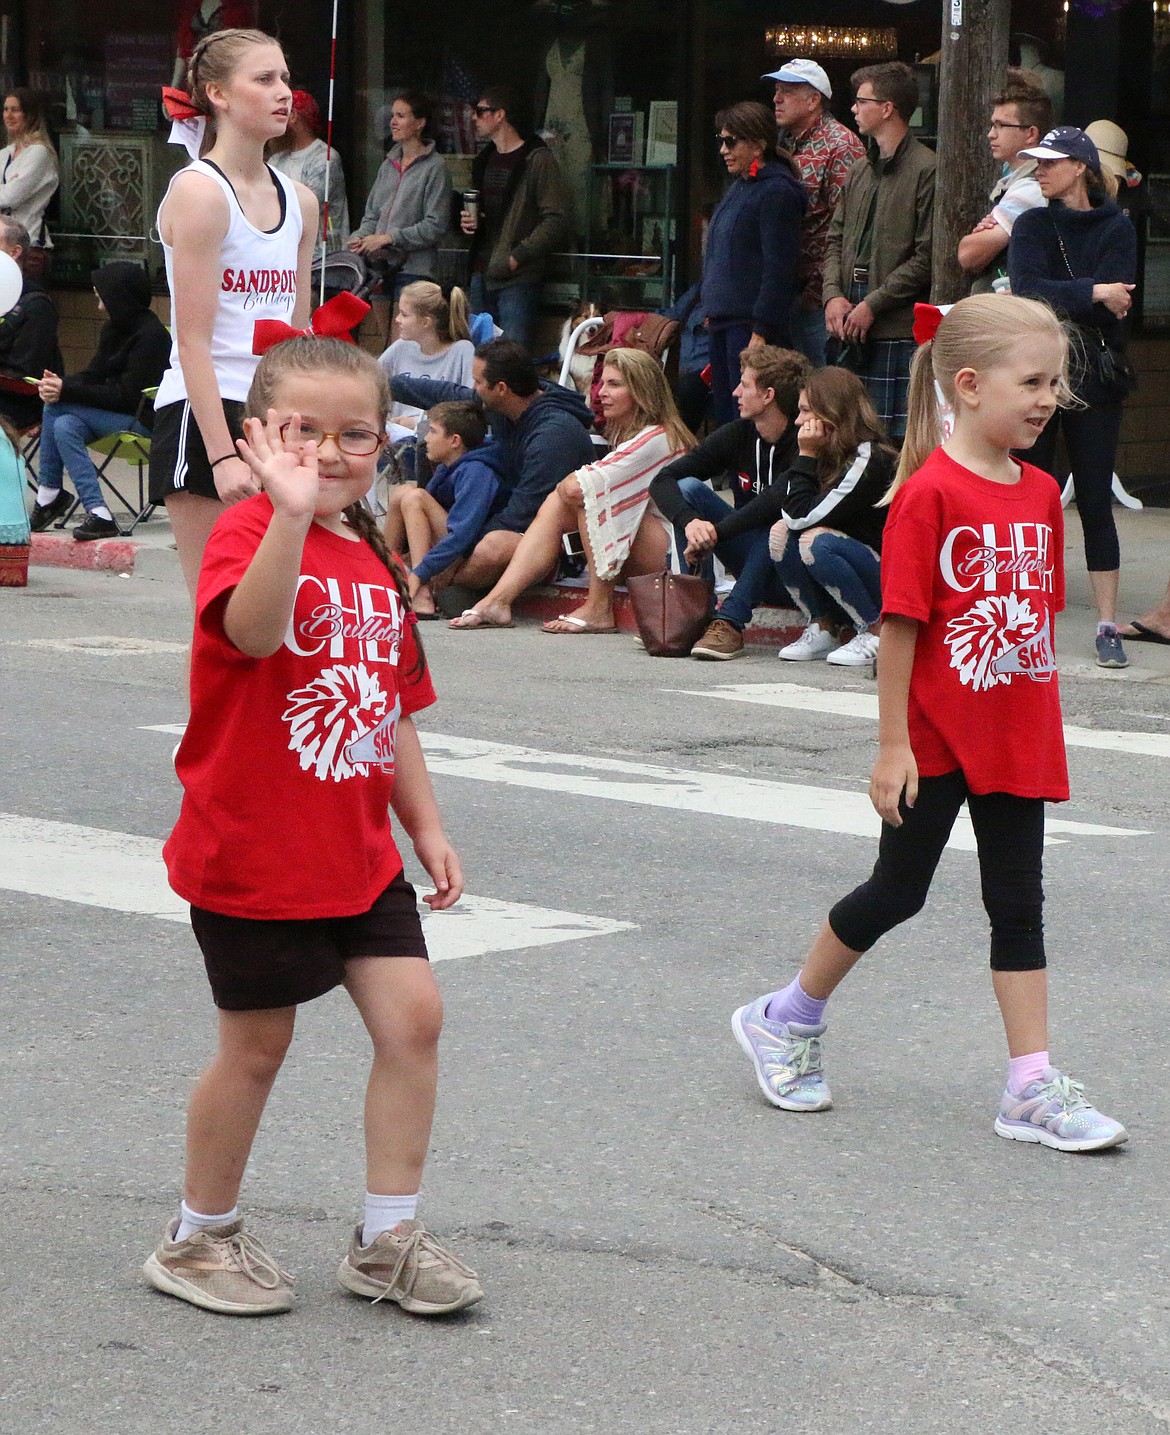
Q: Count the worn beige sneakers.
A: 2